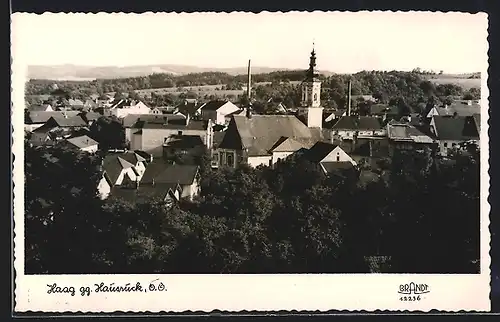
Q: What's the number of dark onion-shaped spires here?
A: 1